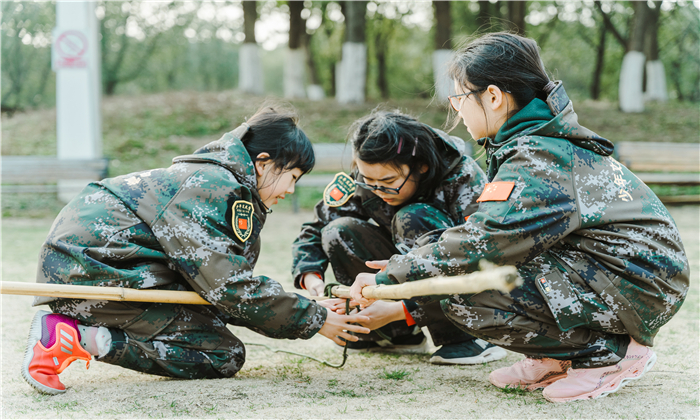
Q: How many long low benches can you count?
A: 3